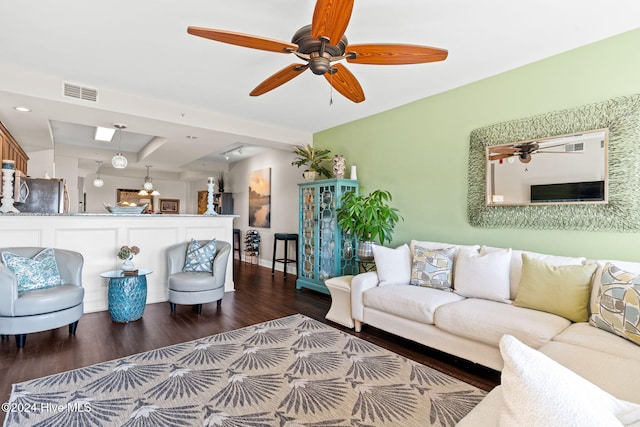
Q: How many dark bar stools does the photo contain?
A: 2